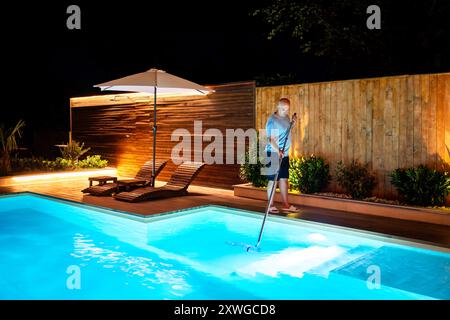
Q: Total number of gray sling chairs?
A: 0